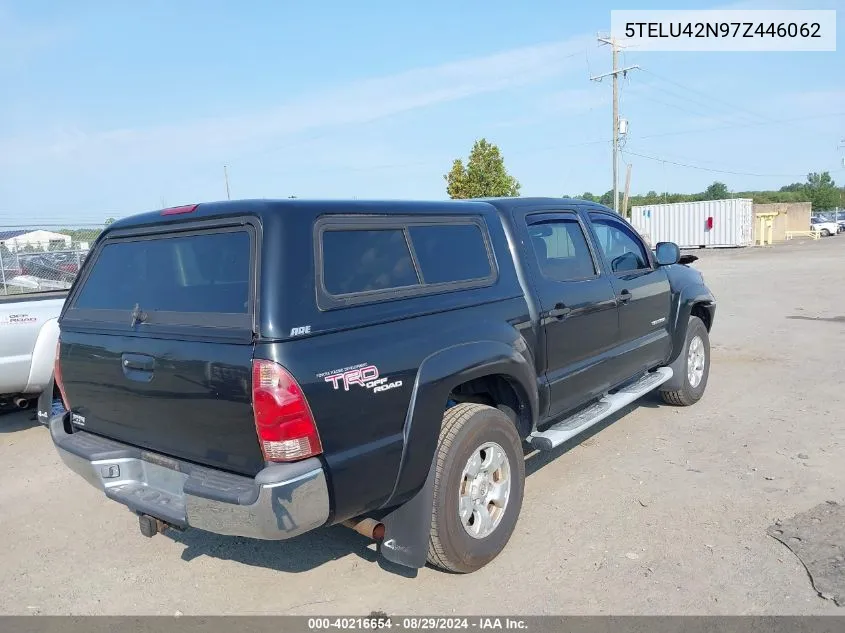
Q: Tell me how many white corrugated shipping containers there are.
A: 1